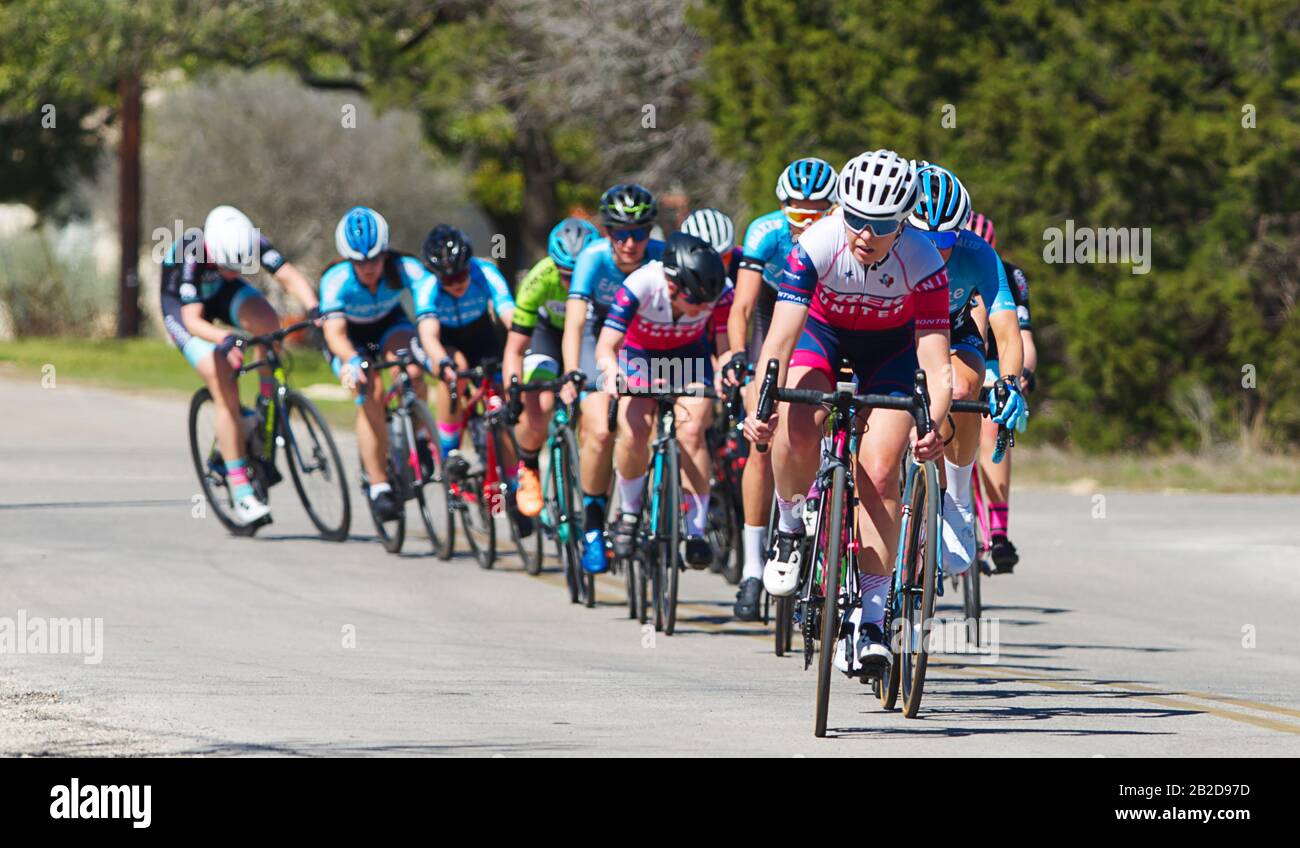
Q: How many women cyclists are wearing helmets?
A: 11